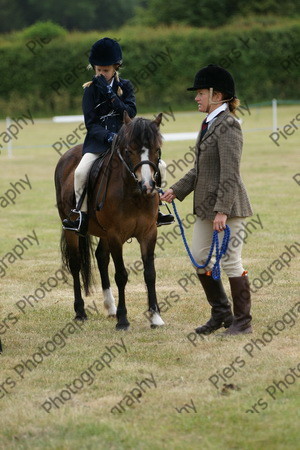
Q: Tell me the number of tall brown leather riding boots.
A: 2